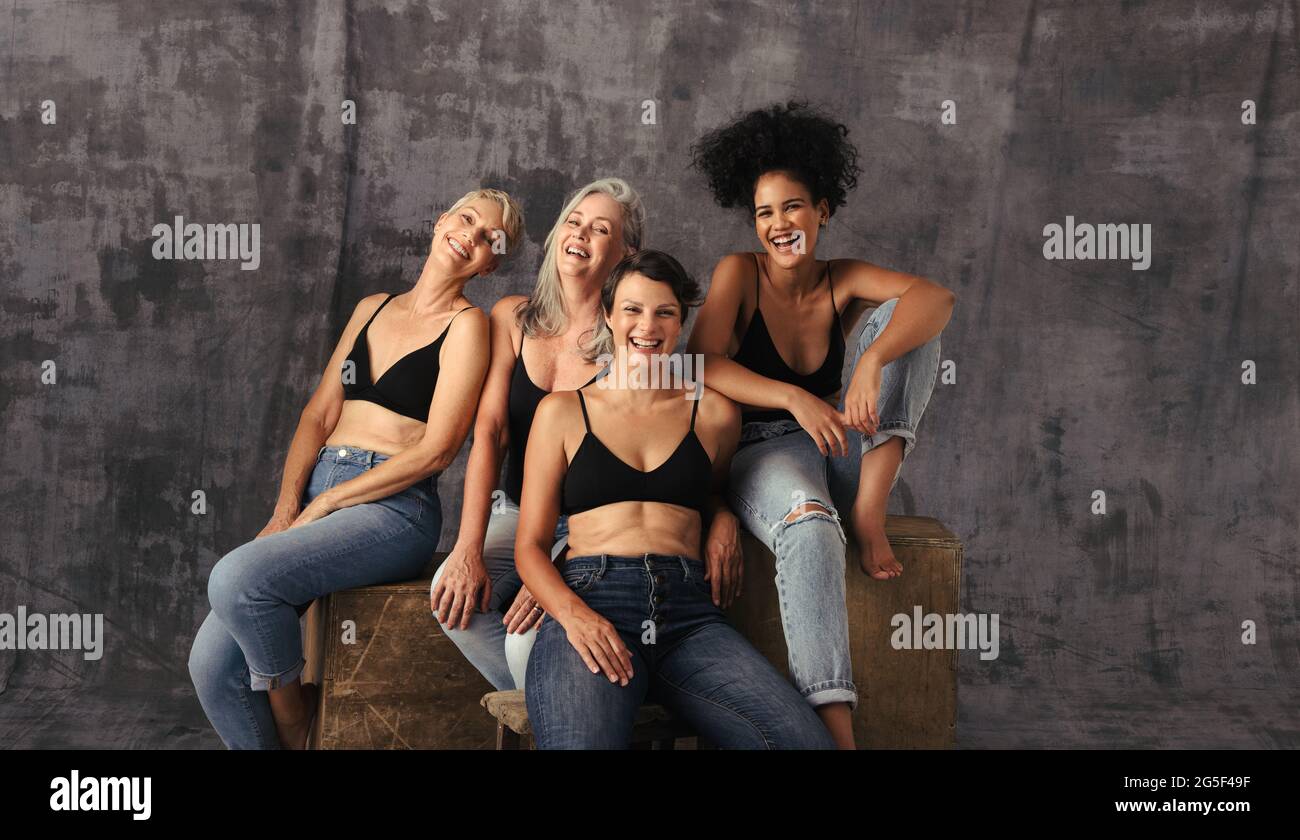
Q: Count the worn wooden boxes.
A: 2